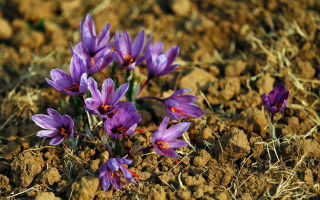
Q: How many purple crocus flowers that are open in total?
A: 12